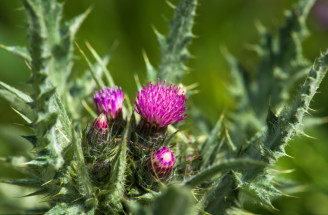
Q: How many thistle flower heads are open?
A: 2